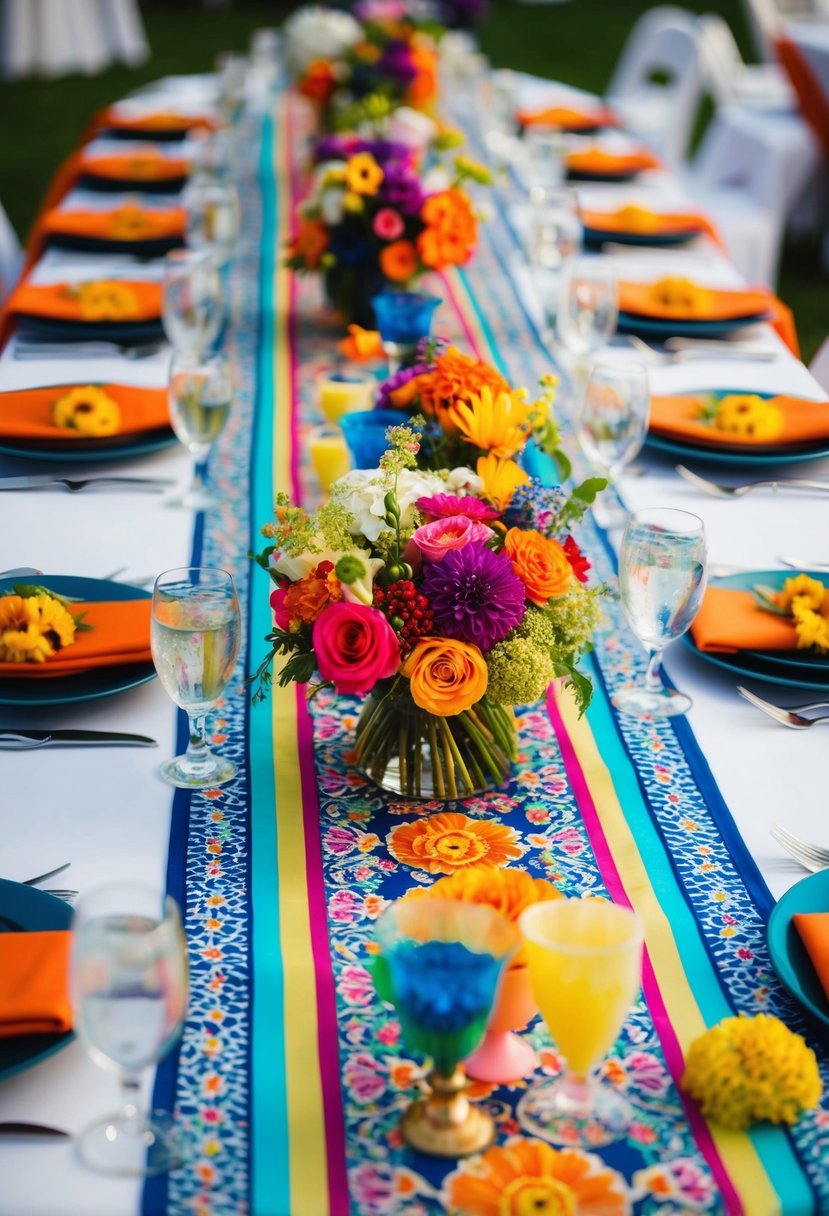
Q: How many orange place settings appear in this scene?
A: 14